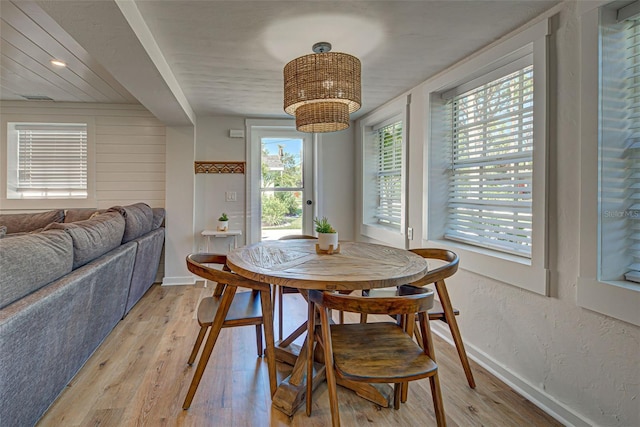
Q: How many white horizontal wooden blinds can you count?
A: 4